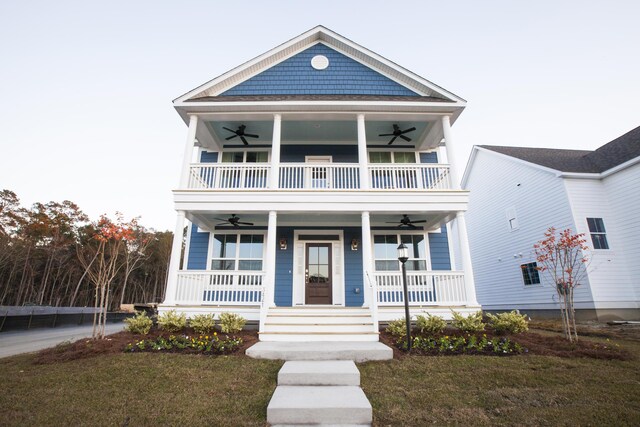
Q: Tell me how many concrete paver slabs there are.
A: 3